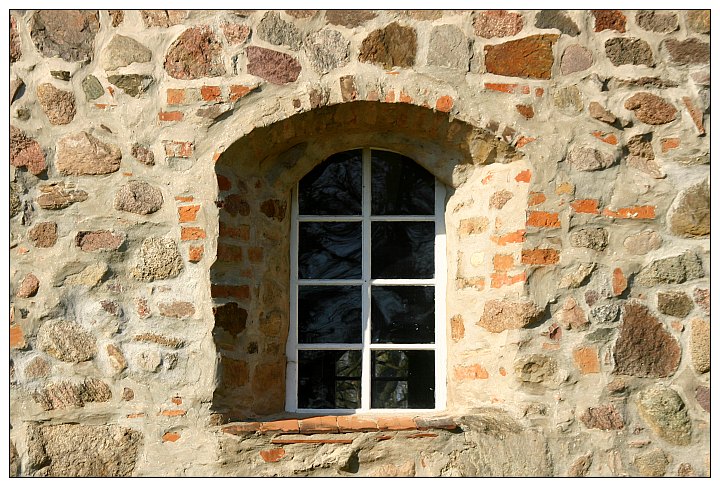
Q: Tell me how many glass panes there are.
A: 8